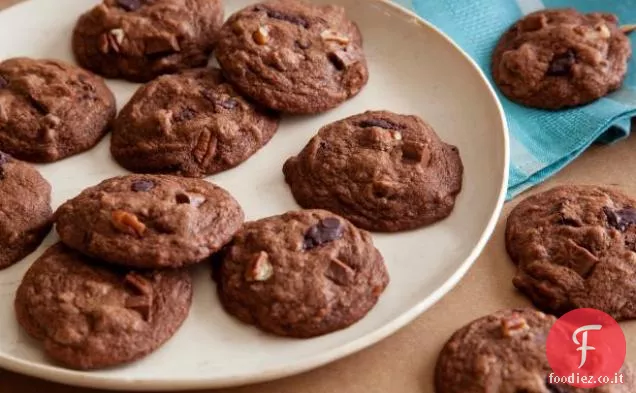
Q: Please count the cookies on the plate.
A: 9